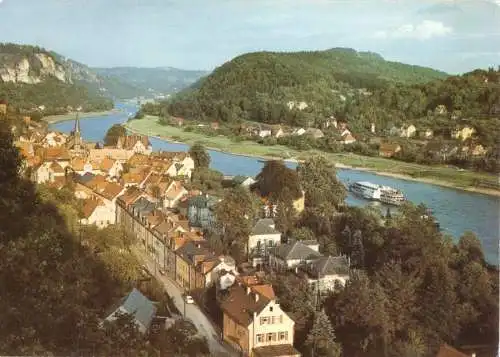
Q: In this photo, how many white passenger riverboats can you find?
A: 1